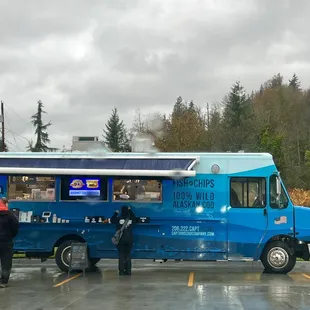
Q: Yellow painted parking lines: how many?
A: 3